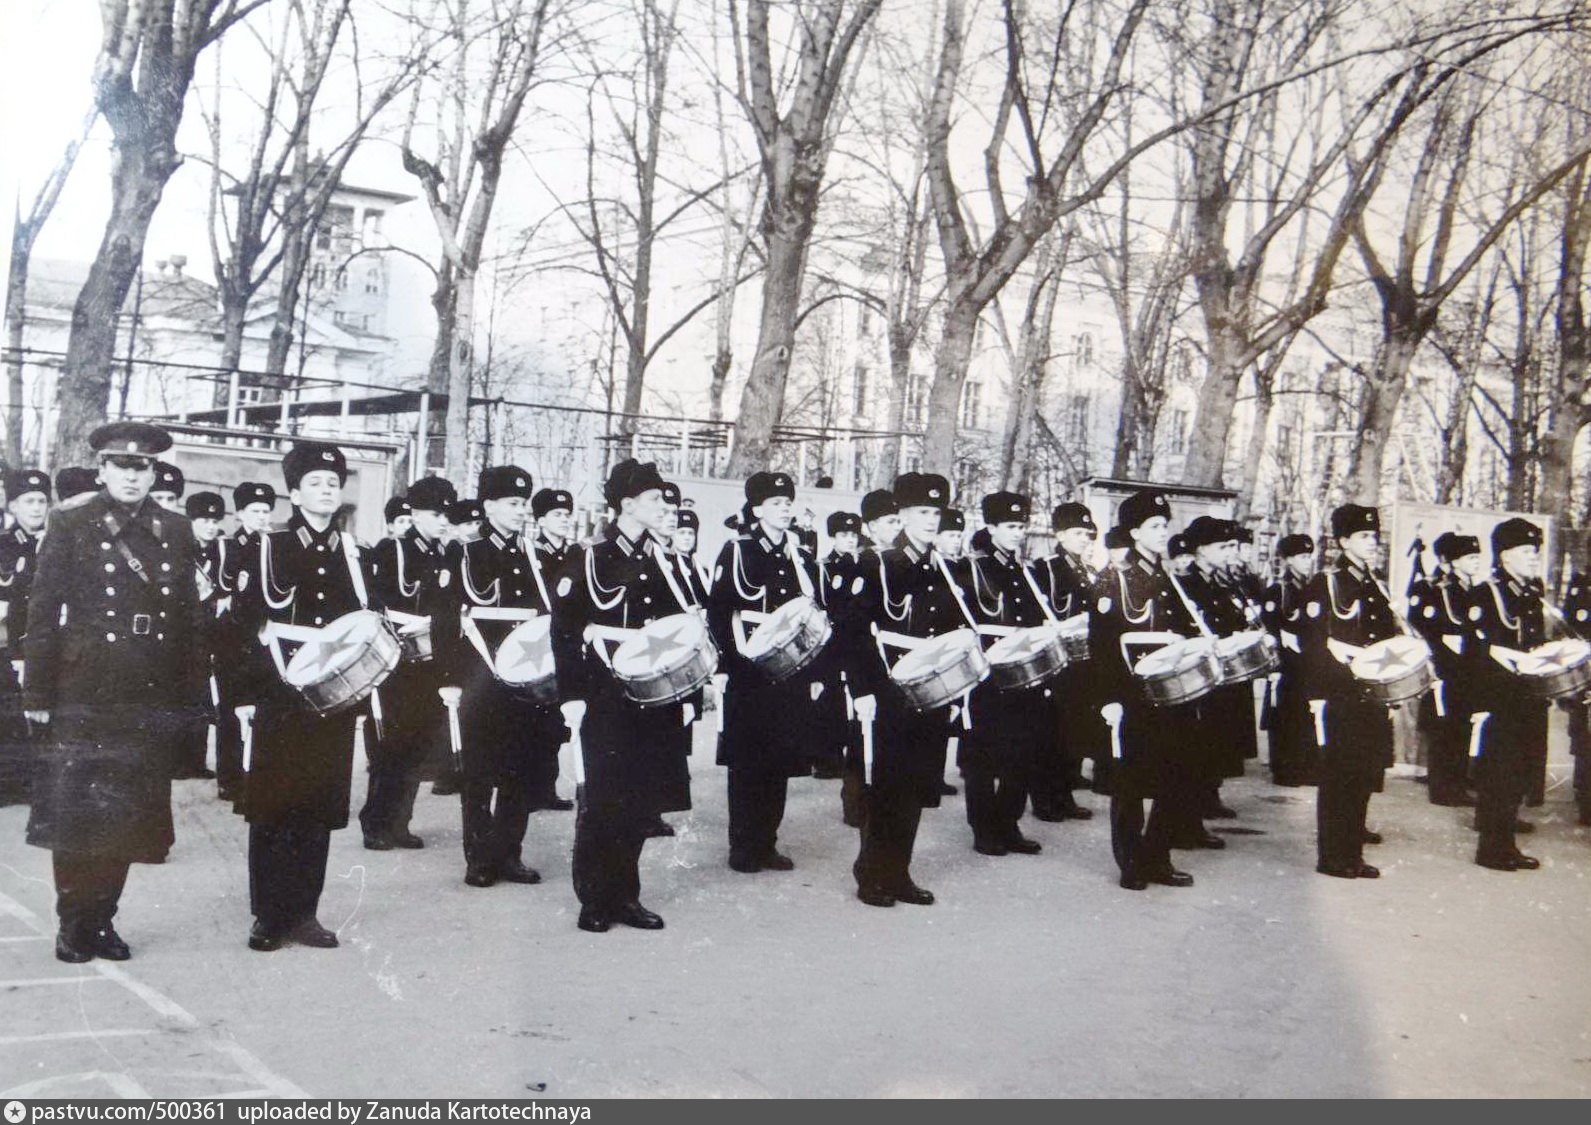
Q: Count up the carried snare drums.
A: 12